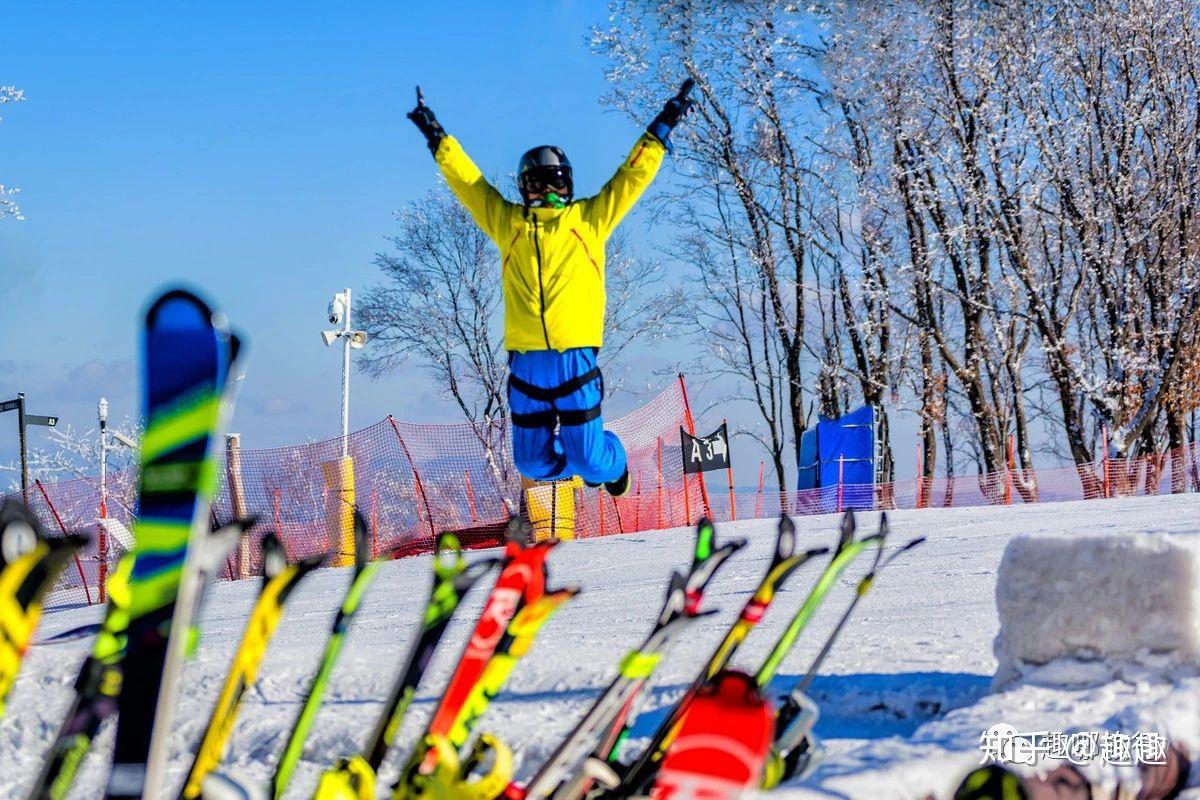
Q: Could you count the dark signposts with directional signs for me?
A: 1